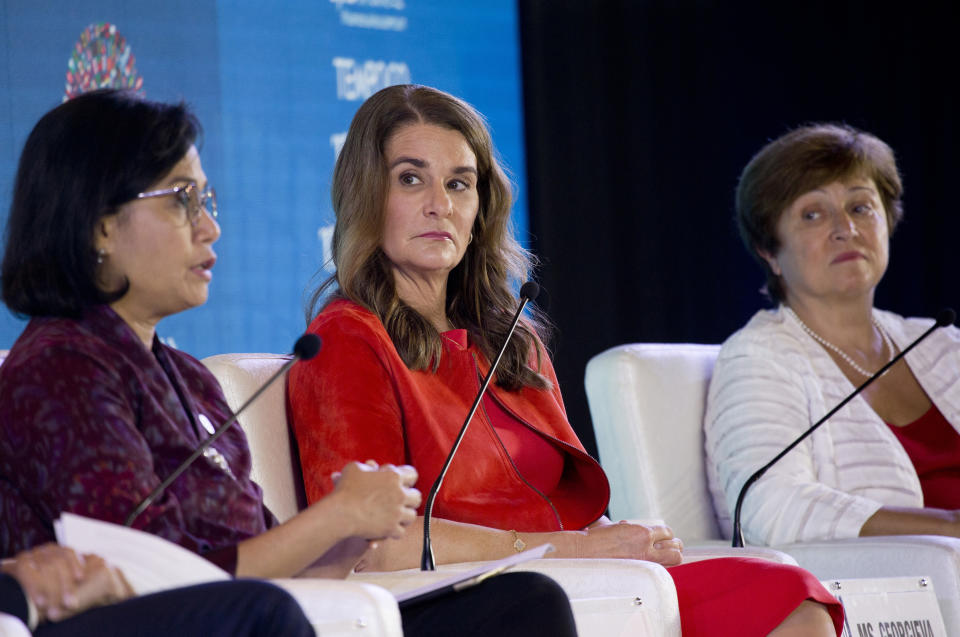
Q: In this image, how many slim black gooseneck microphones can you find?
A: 3